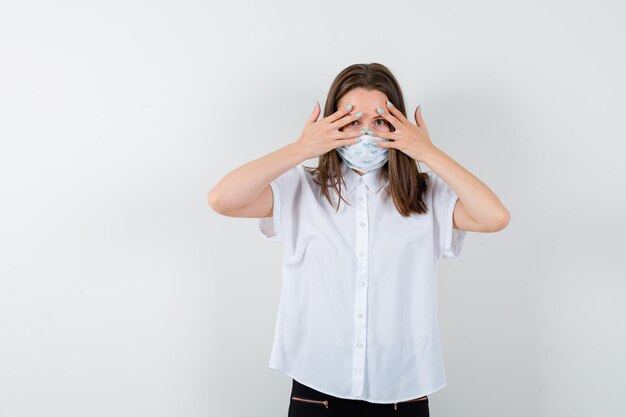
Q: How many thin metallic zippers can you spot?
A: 2